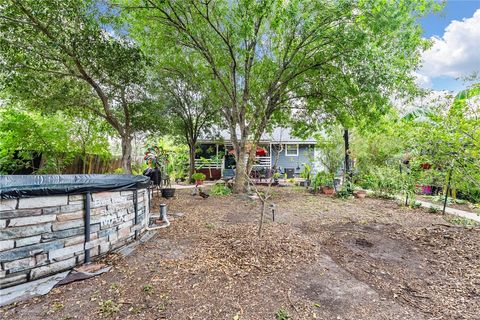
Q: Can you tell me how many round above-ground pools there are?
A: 1